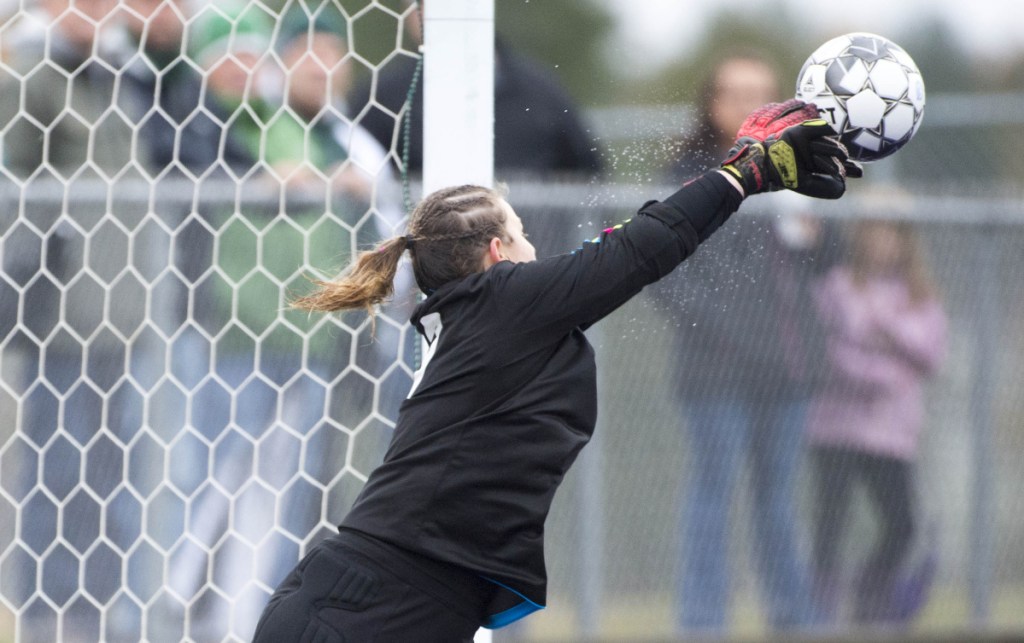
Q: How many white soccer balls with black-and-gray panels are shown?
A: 1